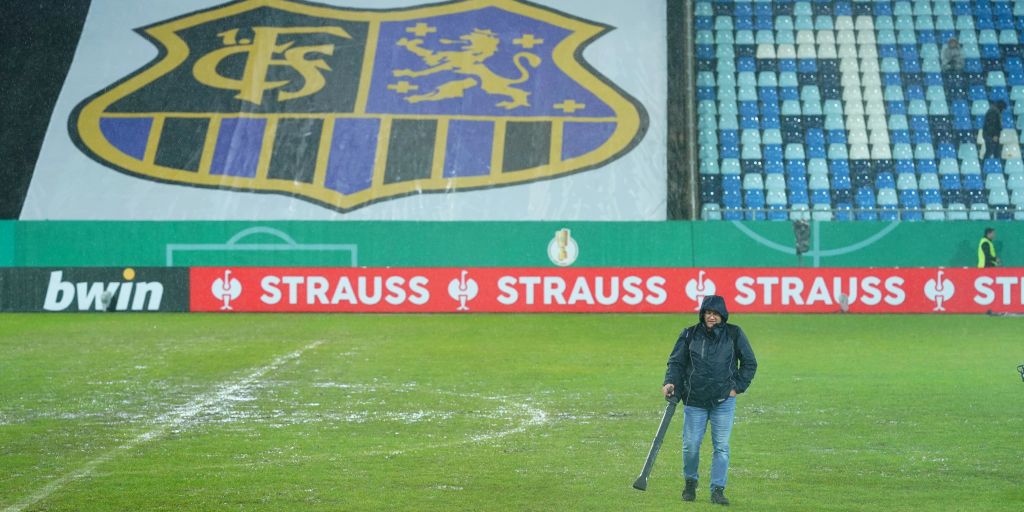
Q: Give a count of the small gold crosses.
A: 4